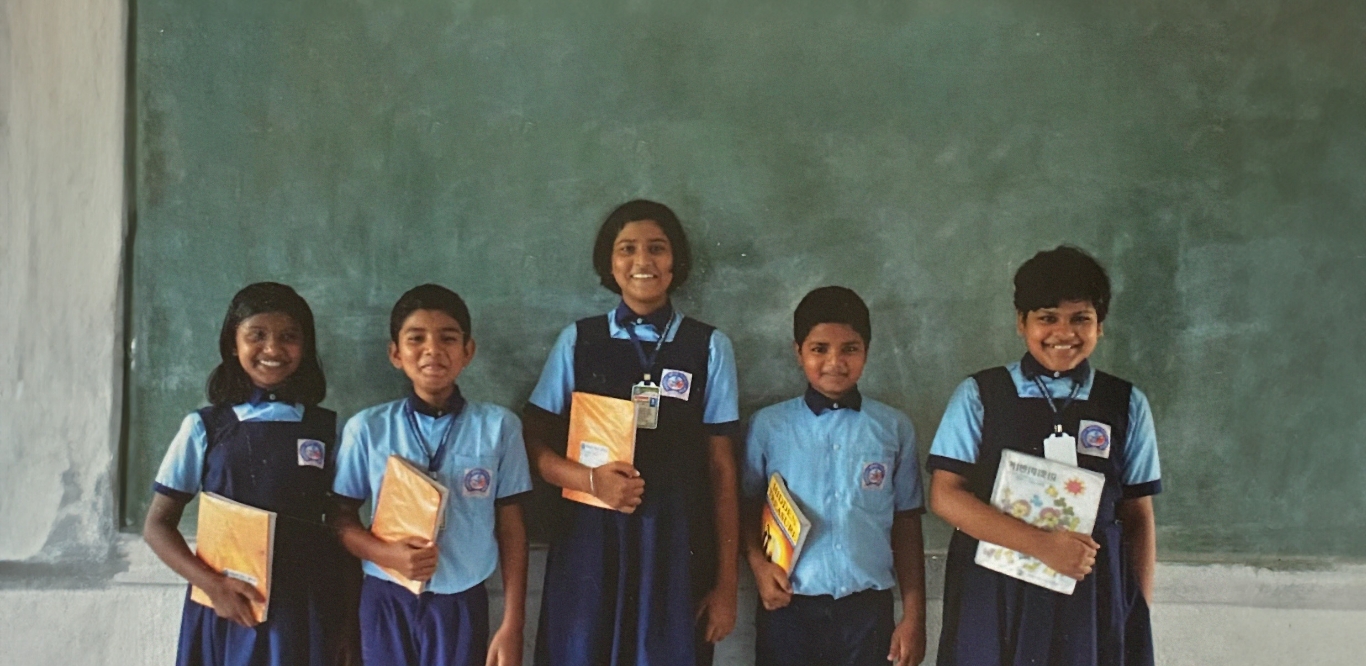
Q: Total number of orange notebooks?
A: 3